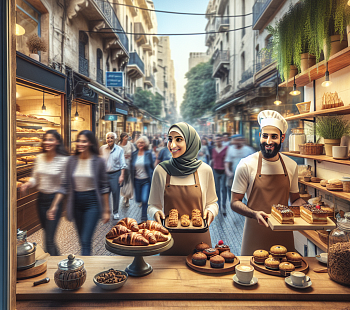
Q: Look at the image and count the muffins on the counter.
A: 11